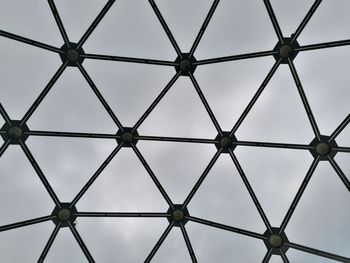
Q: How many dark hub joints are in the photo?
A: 10